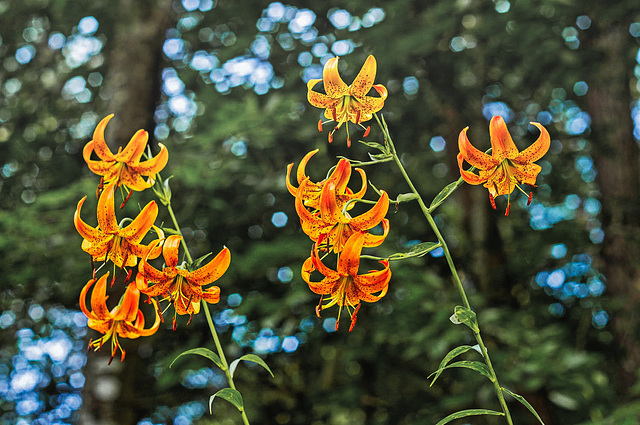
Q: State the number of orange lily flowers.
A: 9